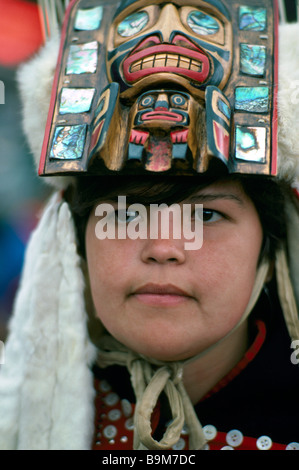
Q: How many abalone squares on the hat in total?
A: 8